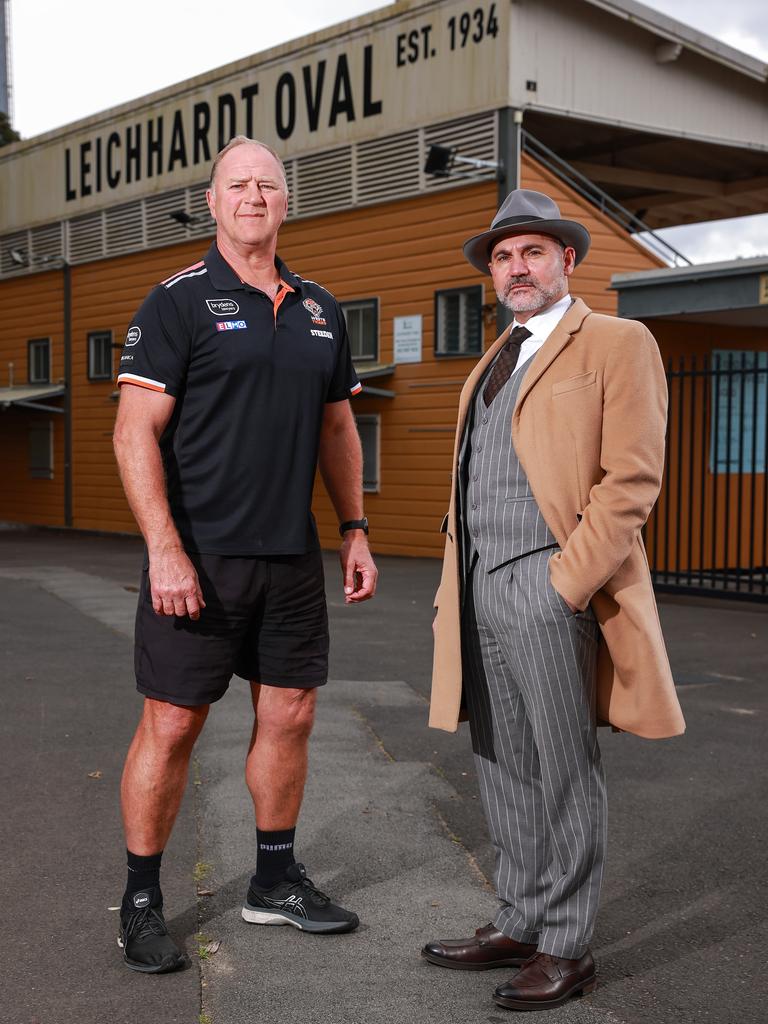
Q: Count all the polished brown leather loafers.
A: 2